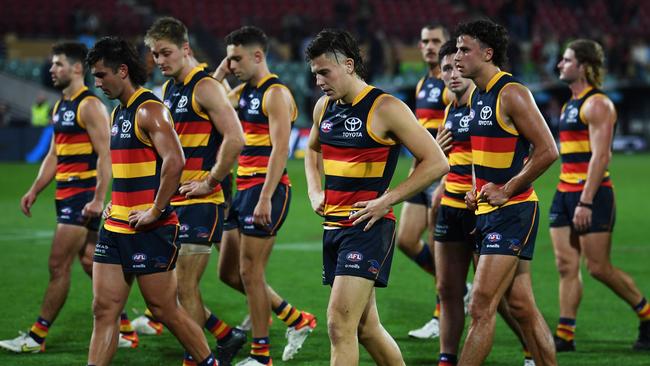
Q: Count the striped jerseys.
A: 9